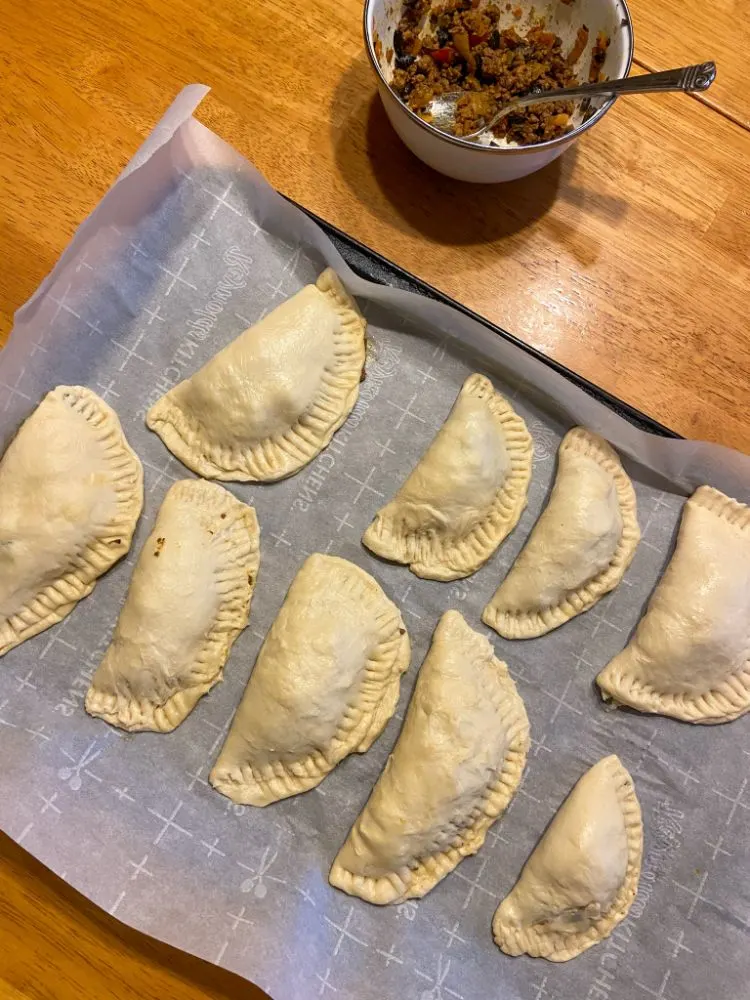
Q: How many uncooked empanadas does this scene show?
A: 9